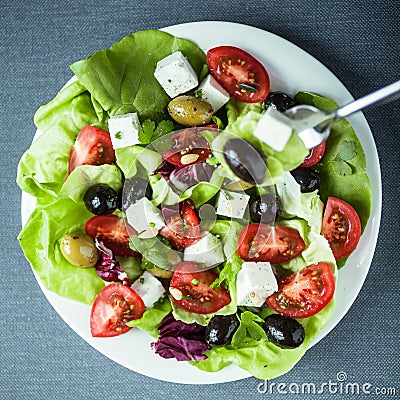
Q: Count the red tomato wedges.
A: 11